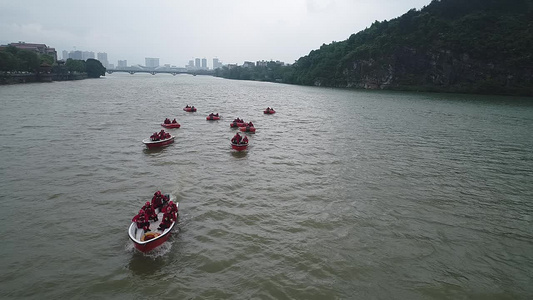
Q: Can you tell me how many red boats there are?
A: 9